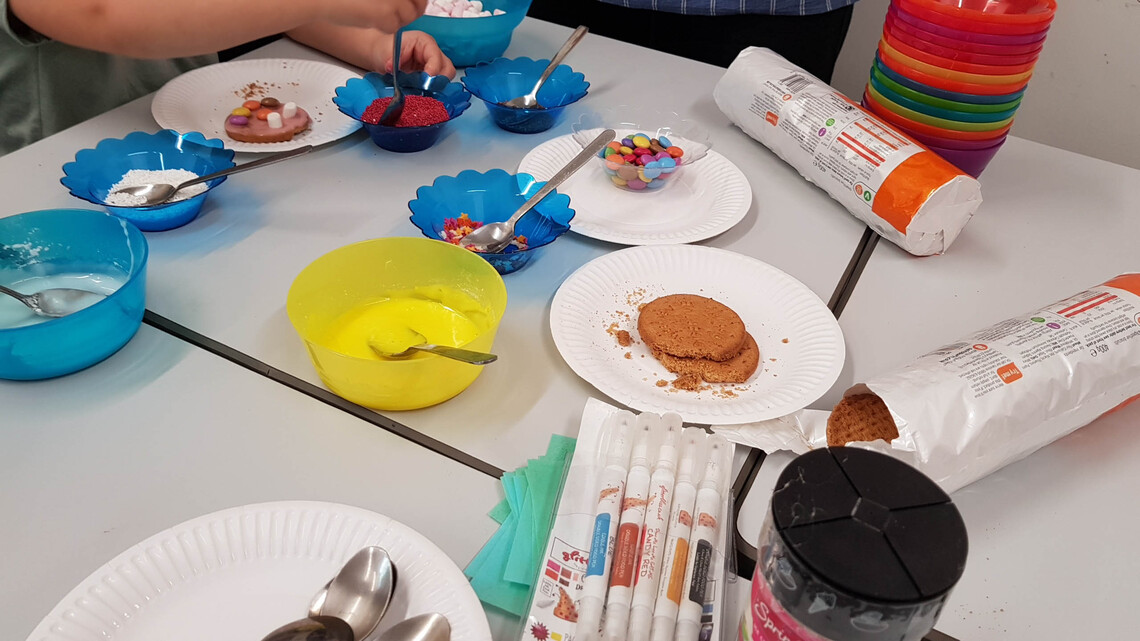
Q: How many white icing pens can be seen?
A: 5